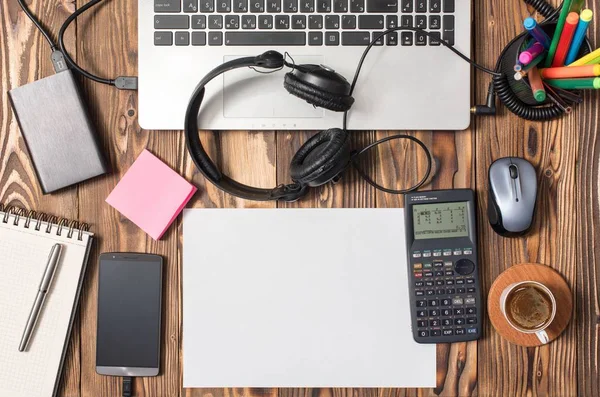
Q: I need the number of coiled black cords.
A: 1